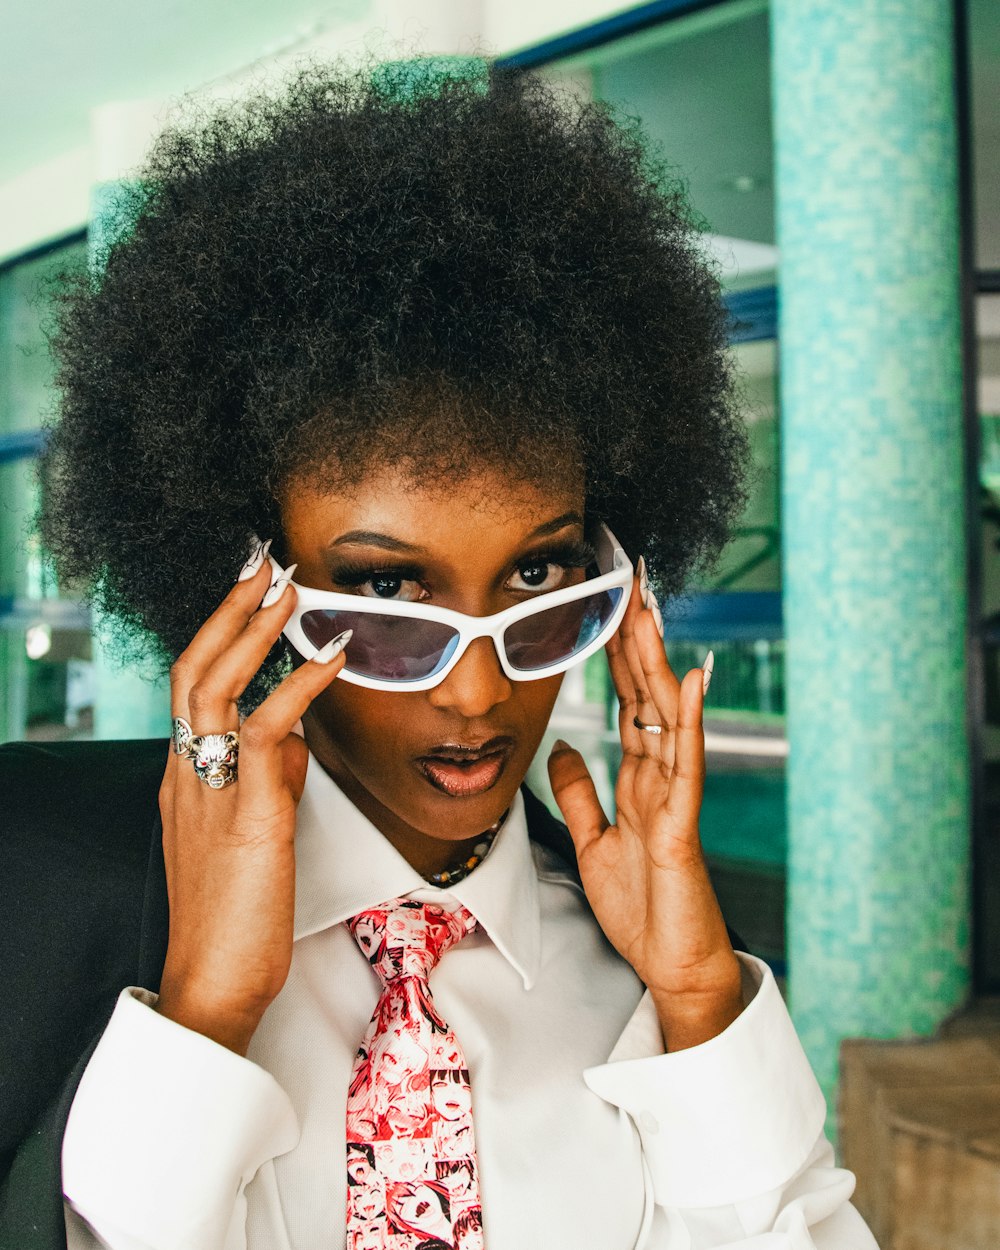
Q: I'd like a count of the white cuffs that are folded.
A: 2